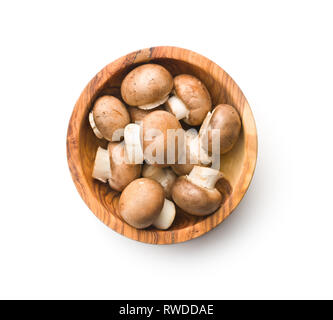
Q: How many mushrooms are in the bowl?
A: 11